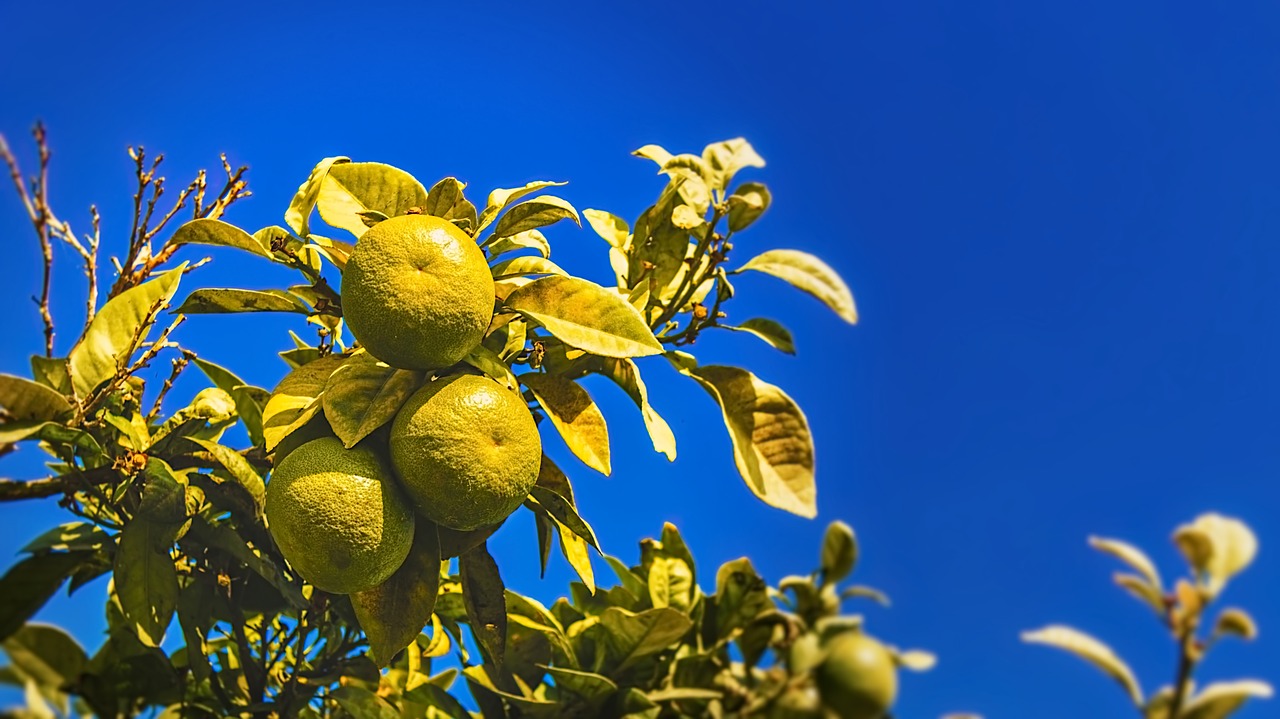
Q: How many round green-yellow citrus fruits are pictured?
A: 4